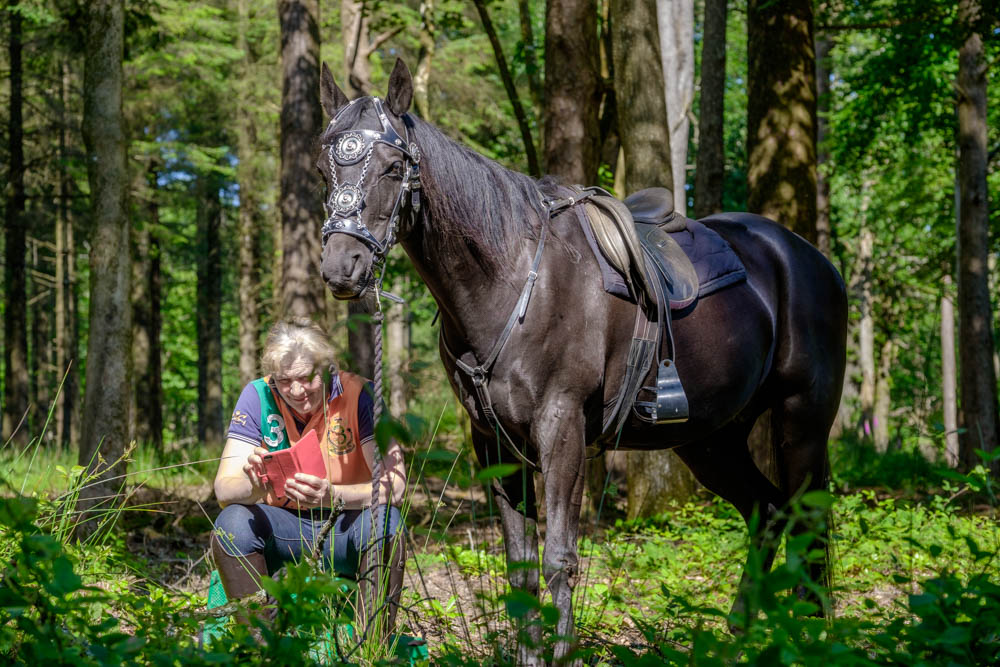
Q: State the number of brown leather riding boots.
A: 2